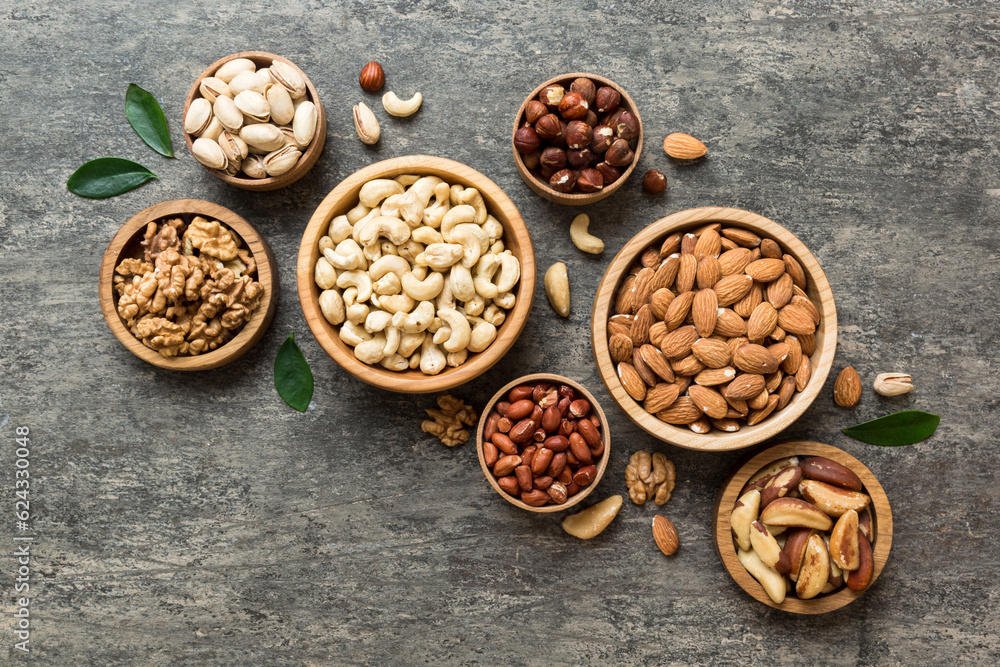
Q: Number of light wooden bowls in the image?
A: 7